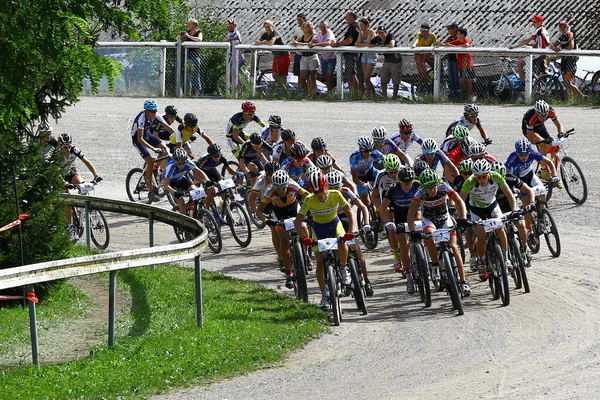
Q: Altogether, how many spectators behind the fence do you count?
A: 14